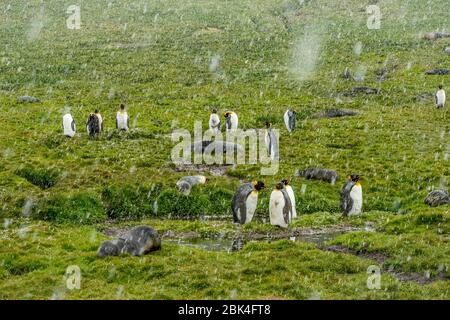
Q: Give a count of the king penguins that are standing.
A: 13